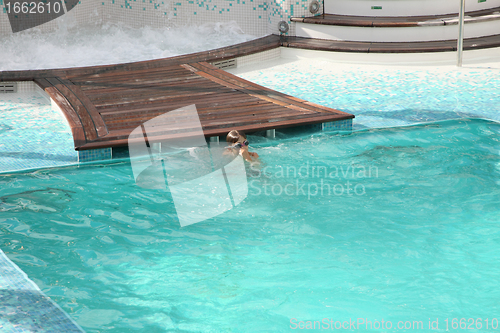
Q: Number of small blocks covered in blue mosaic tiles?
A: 2